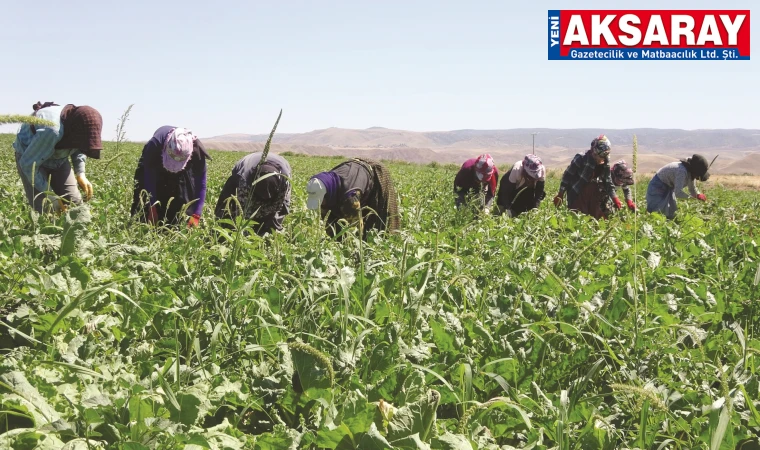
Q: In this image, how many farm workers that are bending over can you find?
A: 9